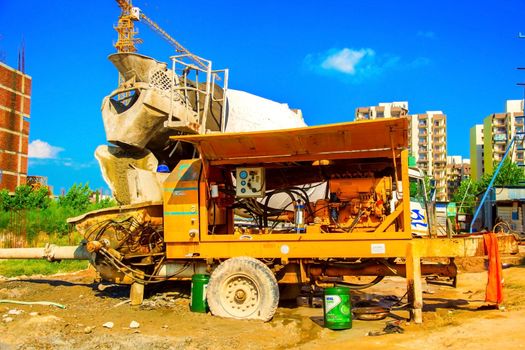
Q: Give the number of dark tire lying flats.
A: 1